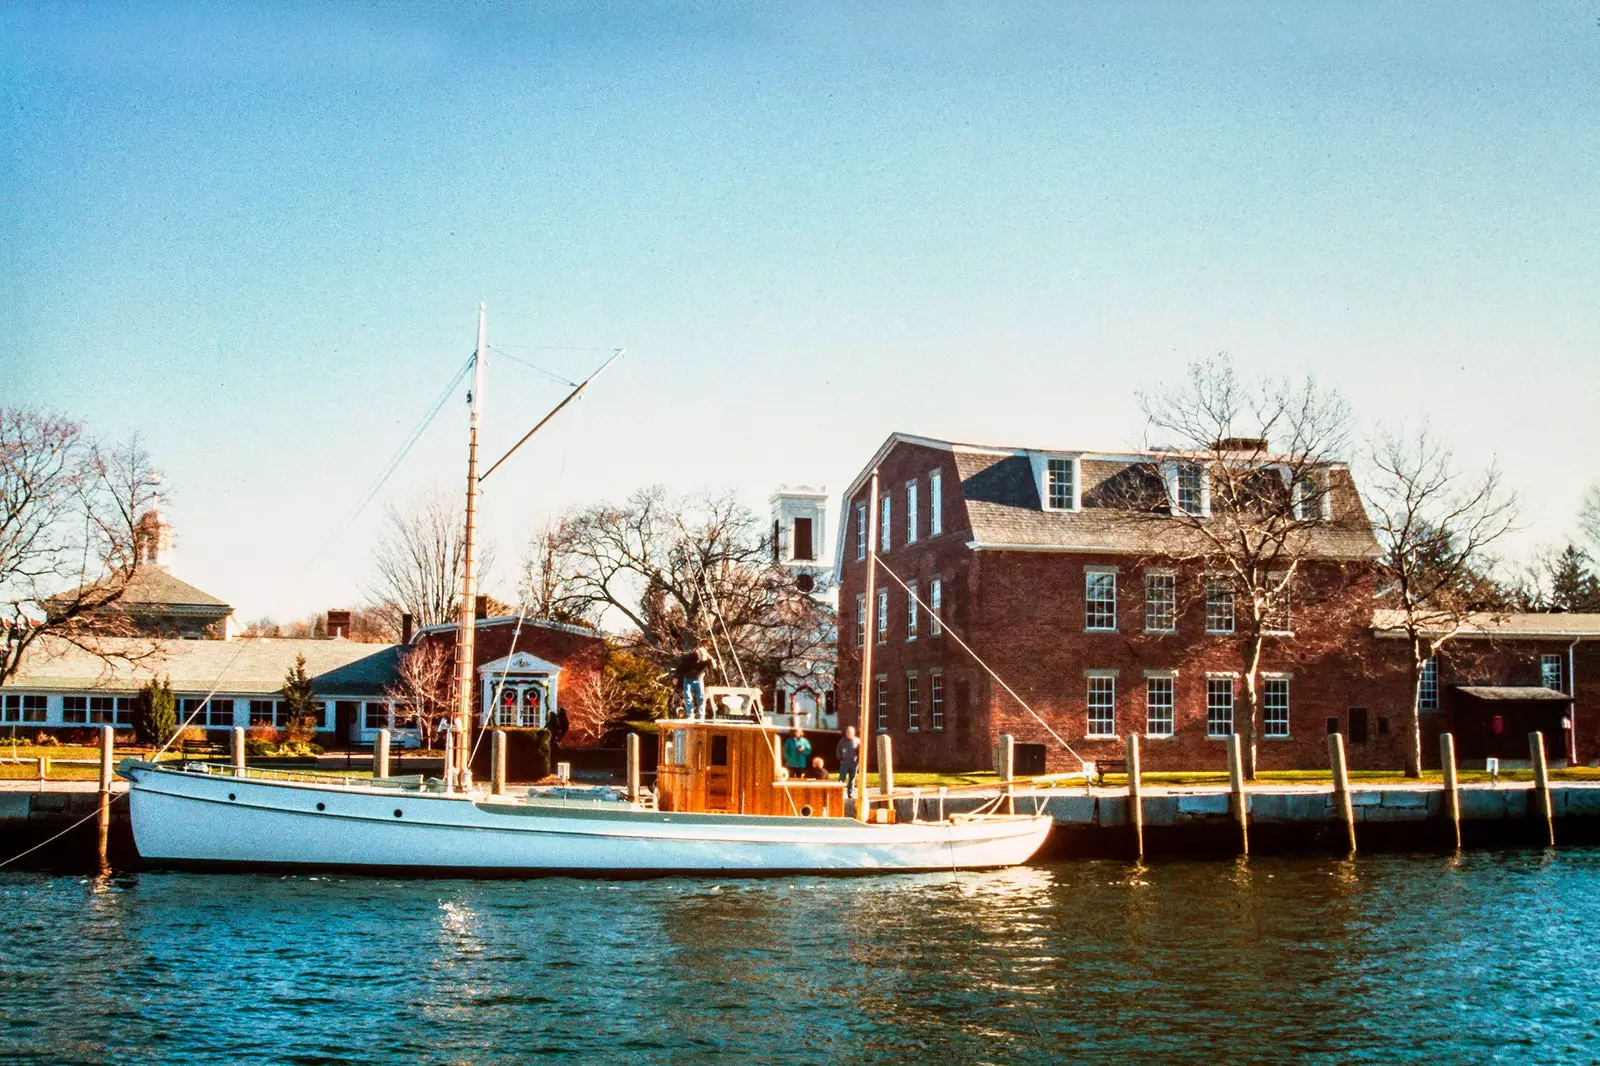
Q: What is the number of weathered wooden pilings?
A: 12